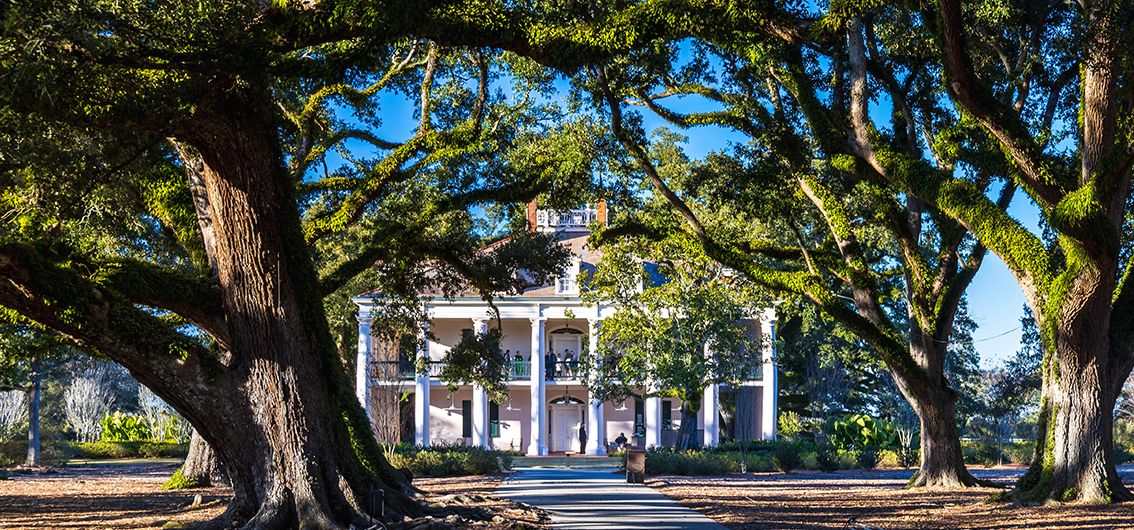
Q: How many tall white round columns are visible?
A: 8